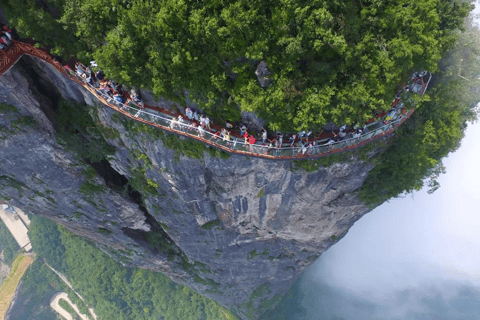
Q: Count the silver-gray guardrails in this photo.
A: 1